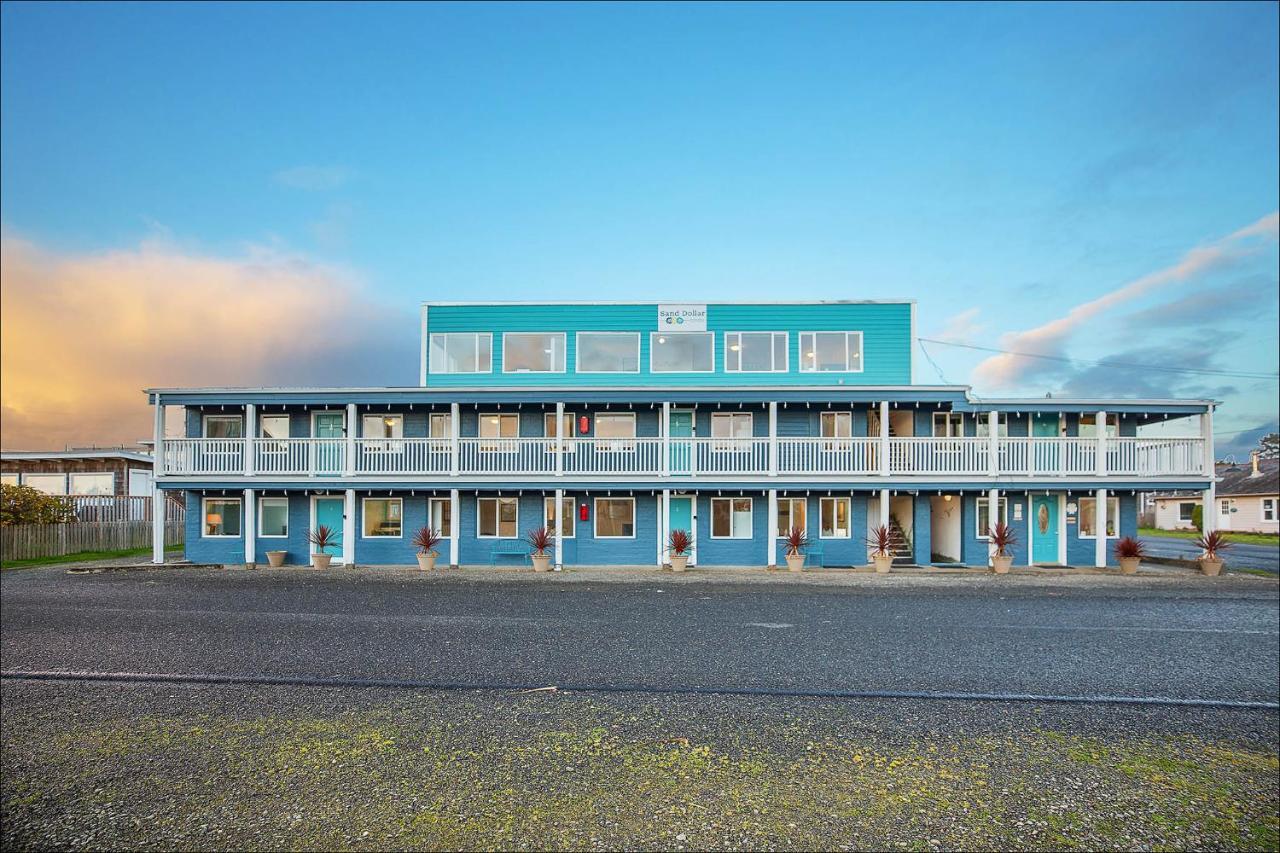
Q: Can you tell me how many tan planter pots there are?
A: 10